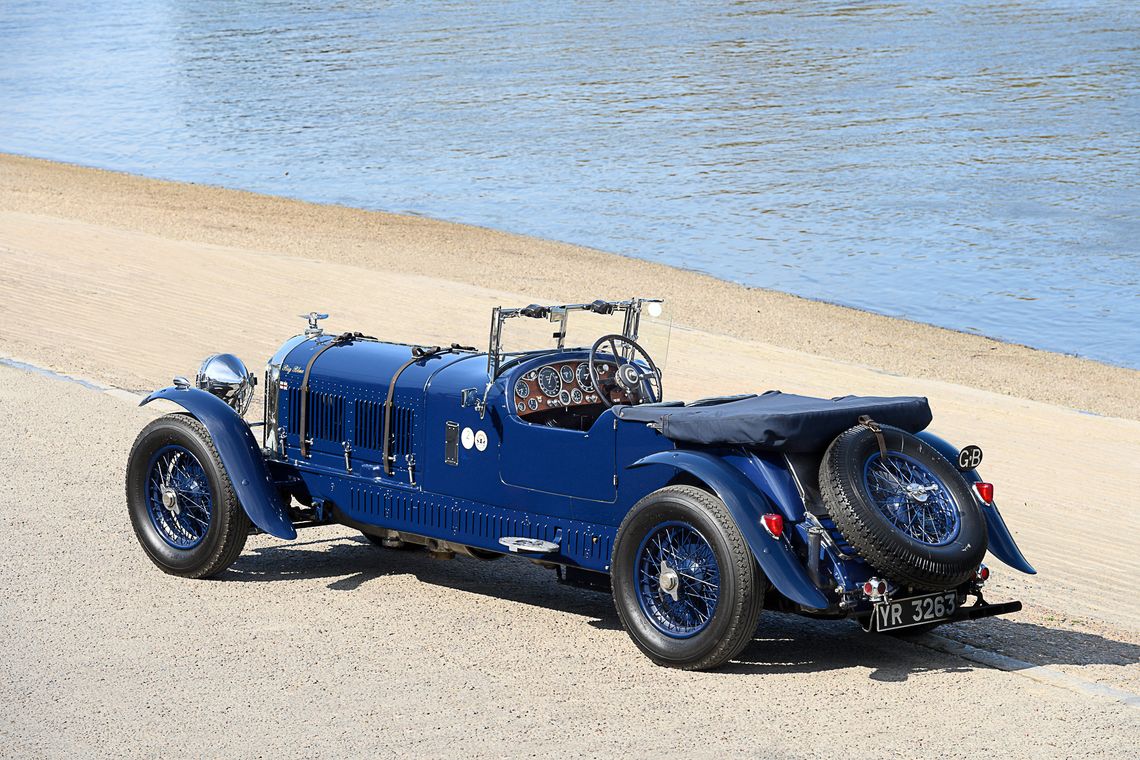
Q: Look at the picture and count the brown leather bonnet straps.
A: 2